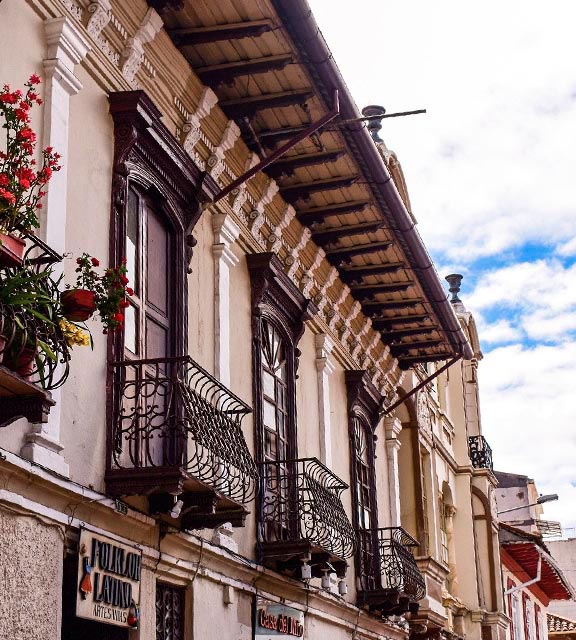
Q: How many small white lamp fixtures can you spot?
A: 4